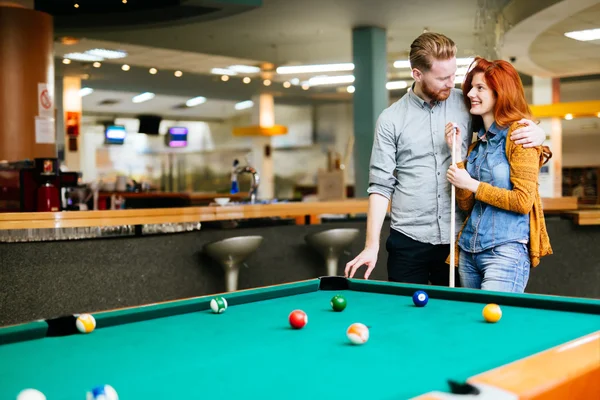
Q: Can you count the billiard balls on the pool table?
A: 9